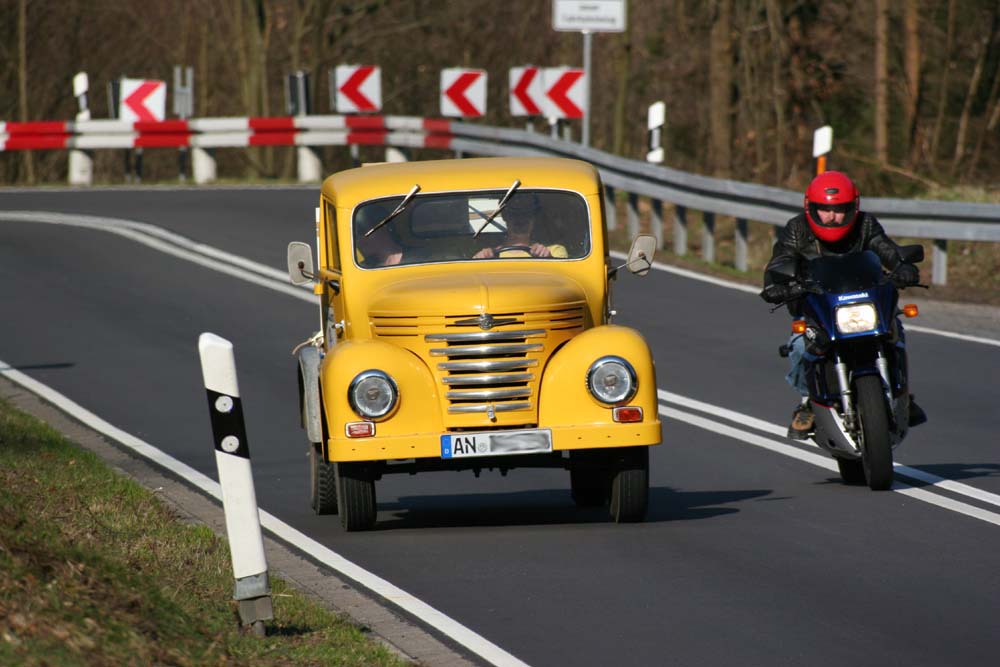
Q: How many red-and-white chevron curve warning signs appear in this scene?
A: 5